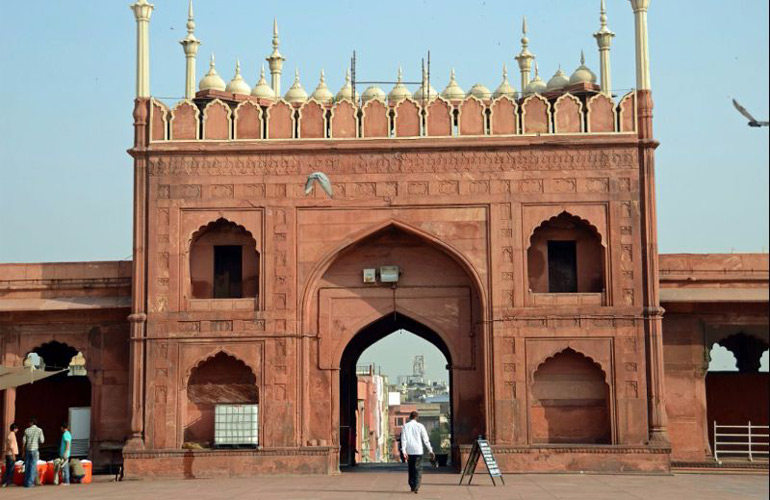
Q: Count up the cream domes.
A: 15